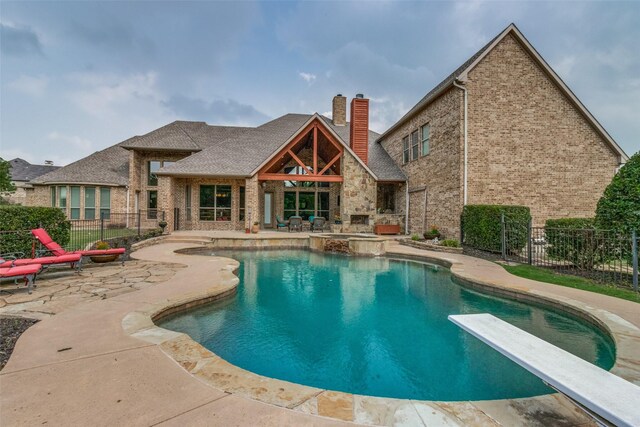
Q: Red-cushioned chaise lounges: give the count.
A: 3